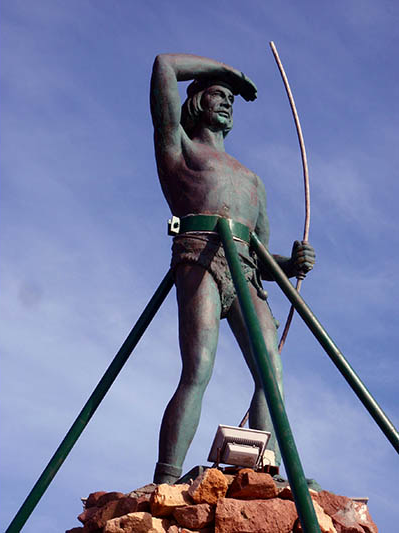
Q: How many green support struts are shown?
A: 3